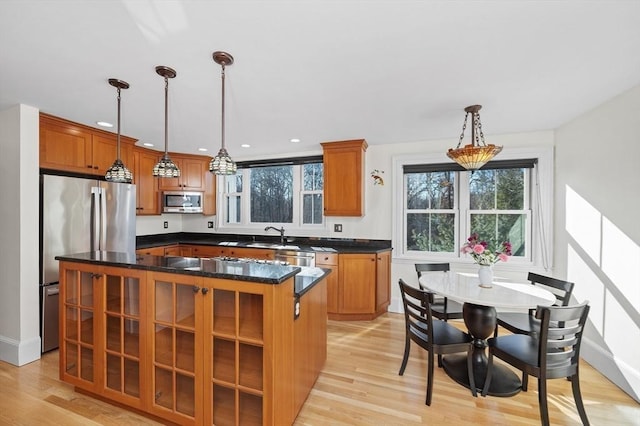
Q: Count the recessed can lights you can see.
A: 5